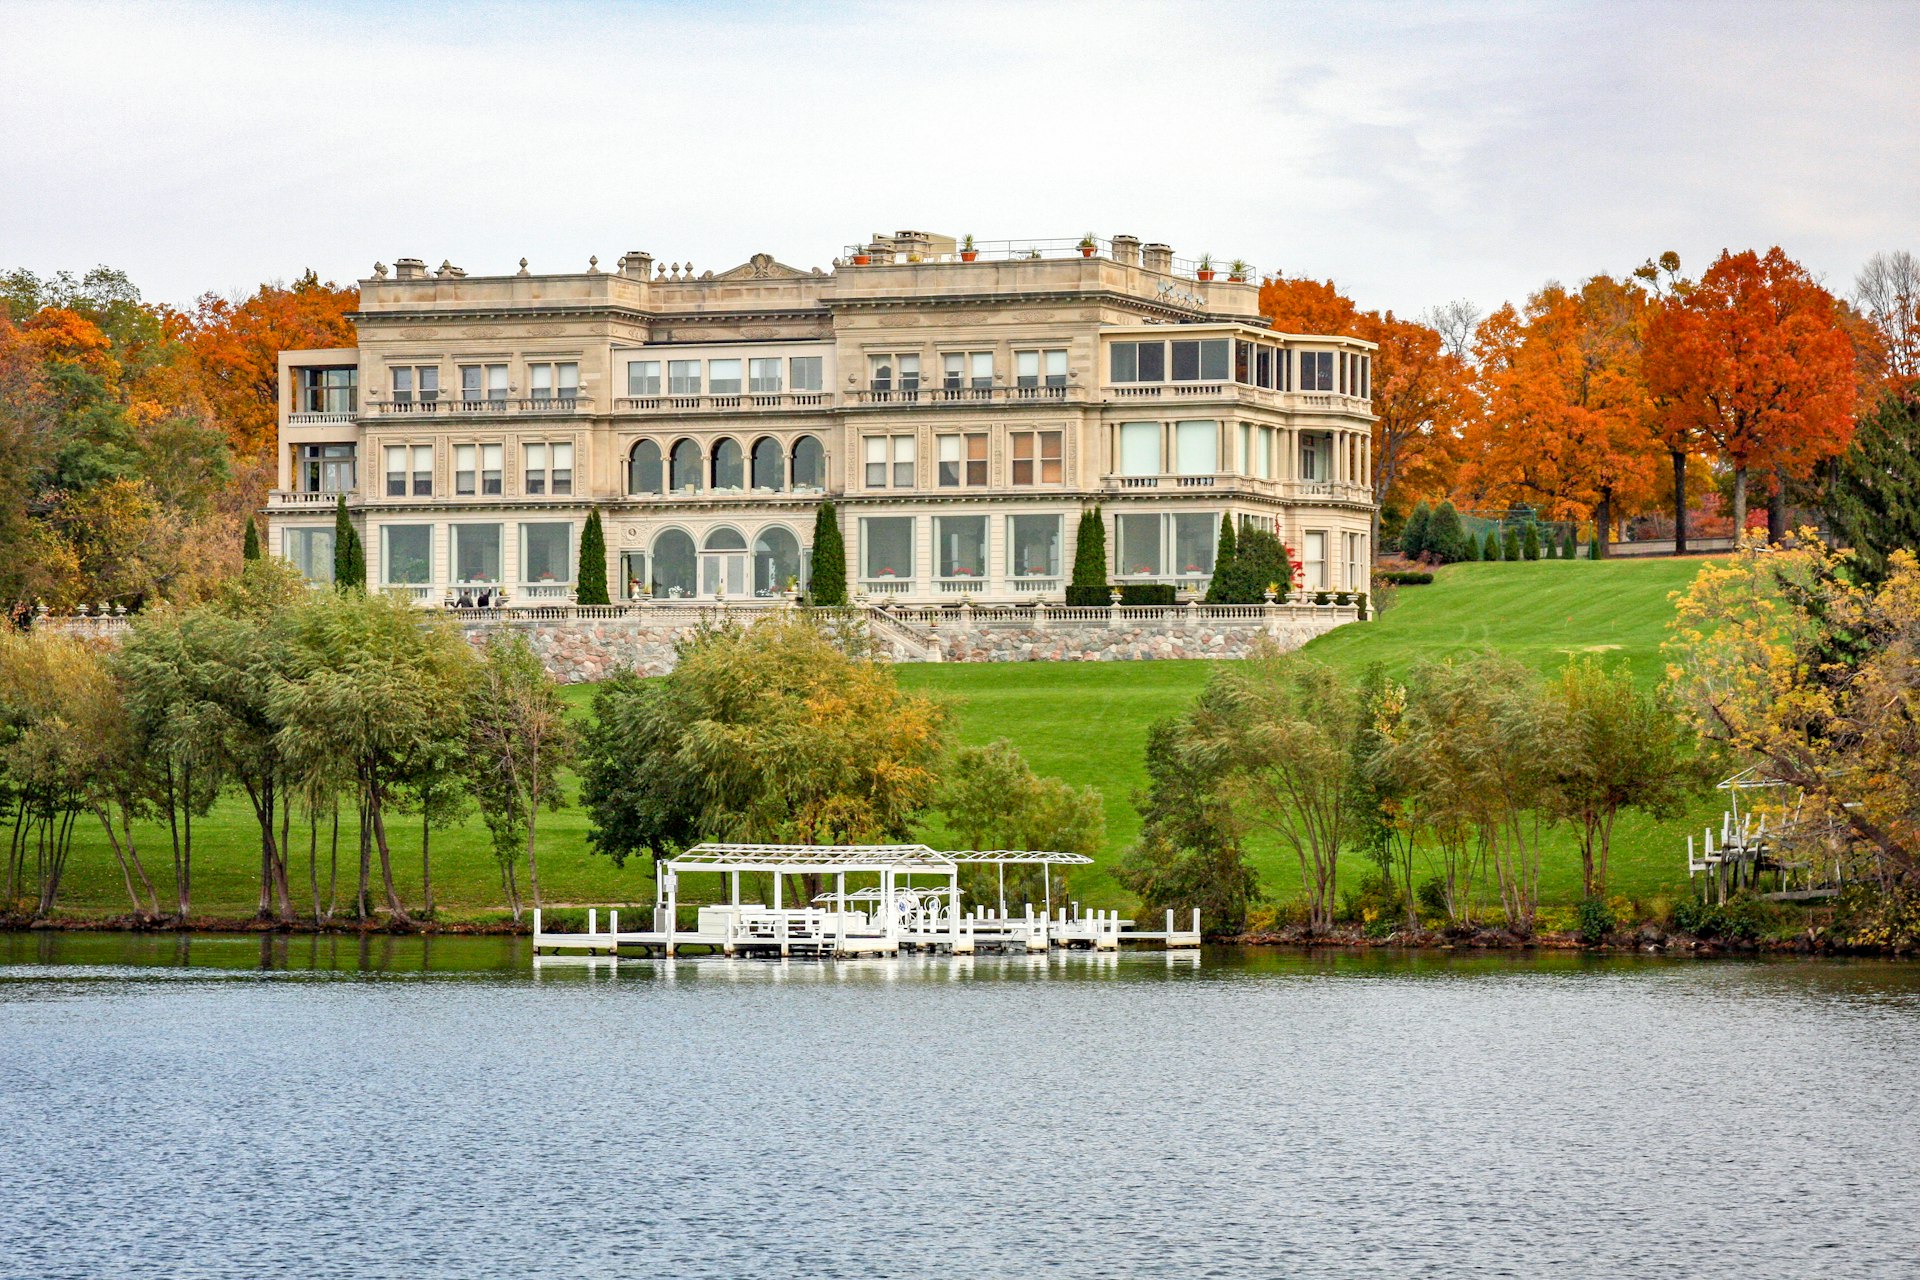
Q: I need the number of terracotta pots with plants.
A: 5